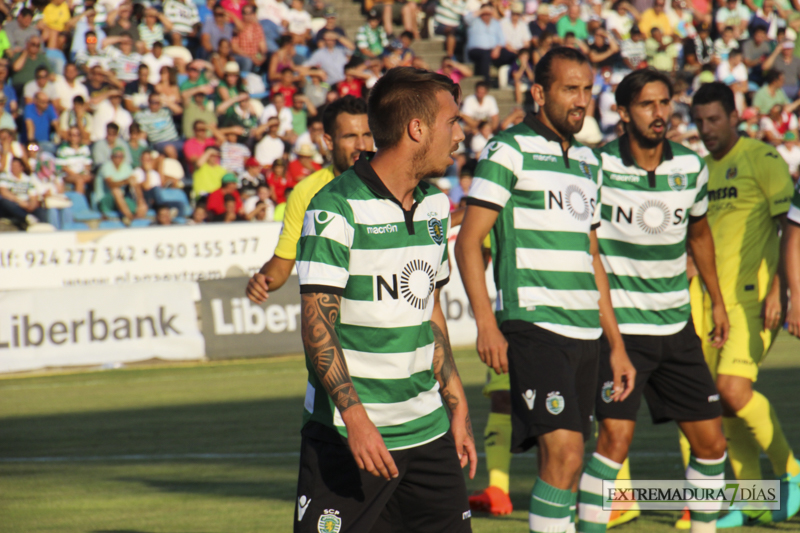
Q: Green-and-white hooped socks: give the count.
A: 4